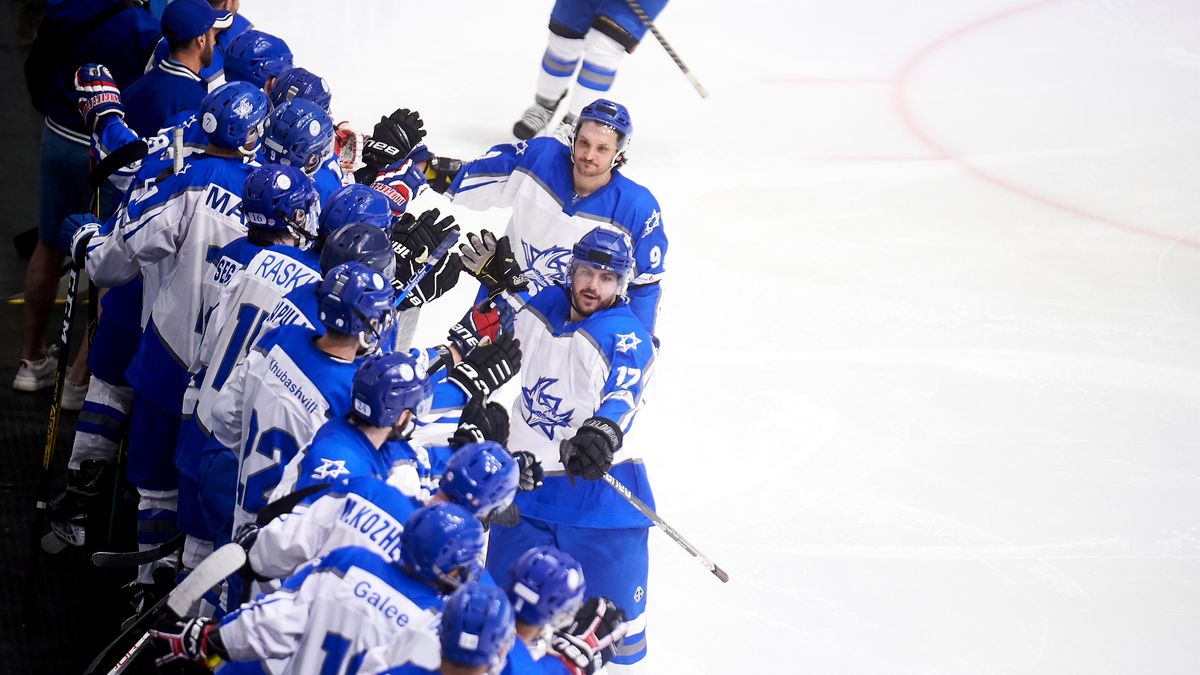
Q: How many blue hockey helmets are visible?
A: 15